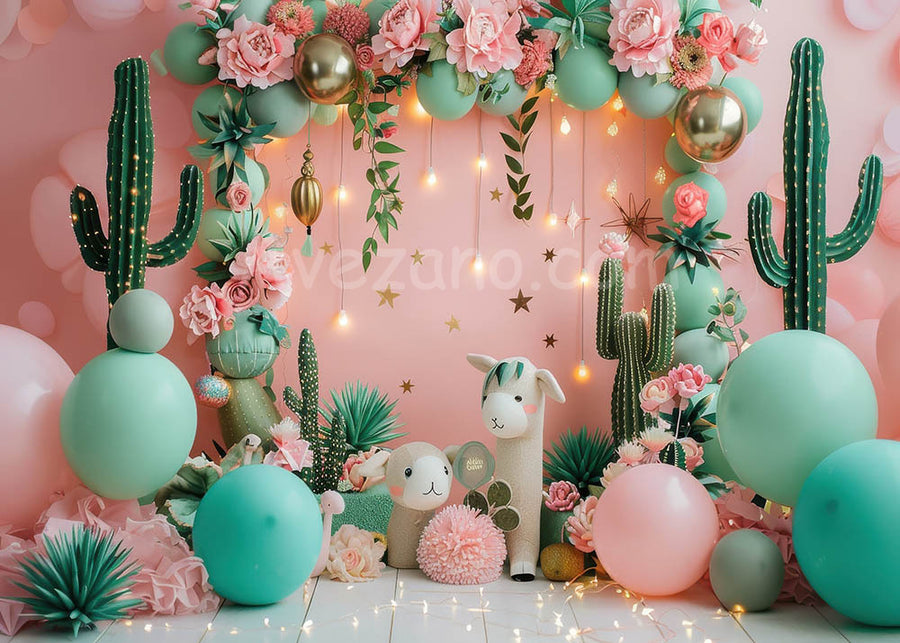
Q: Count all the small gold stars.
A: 9